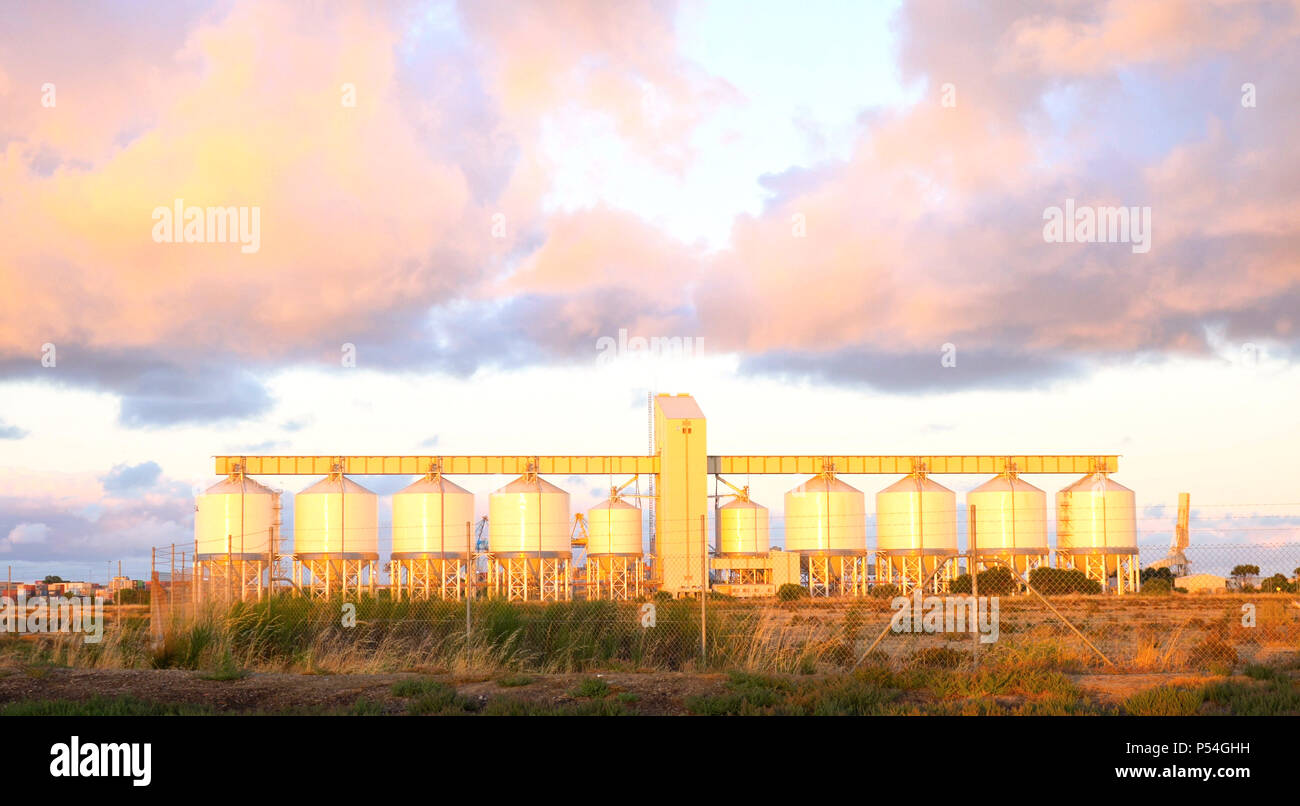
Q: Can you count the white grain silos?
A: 10